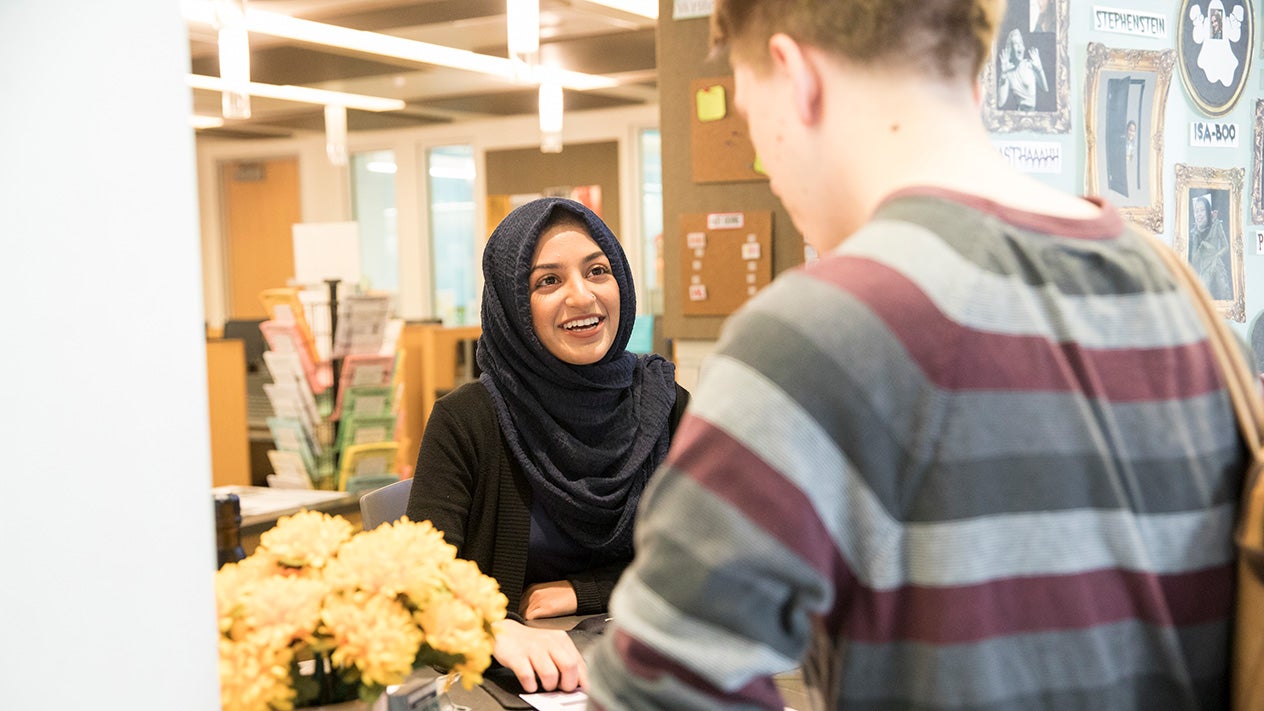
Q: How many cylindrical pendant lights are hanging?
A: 4